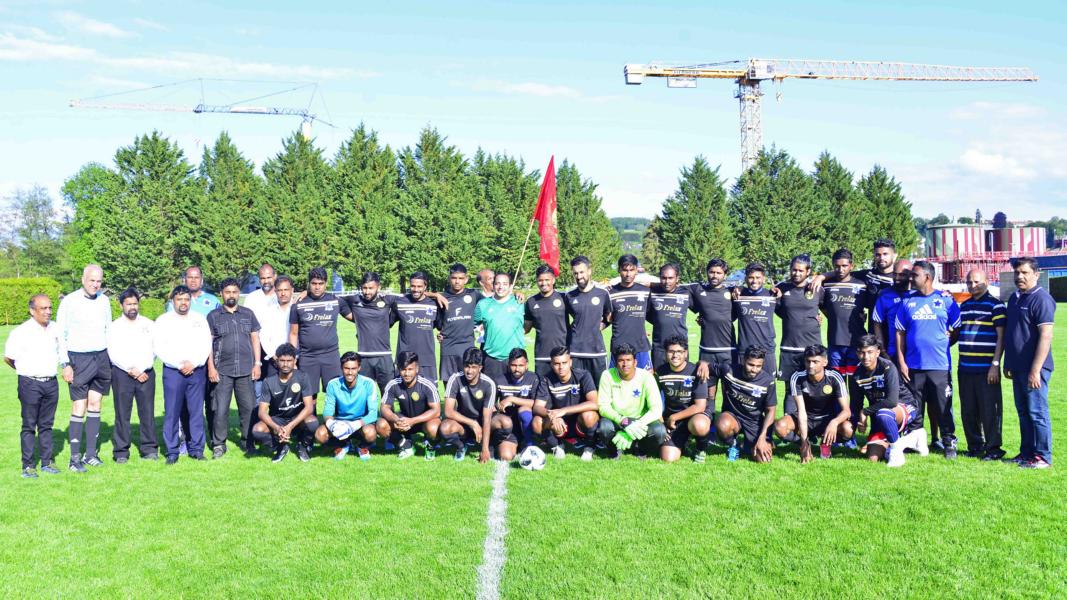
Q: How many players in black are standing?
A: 13